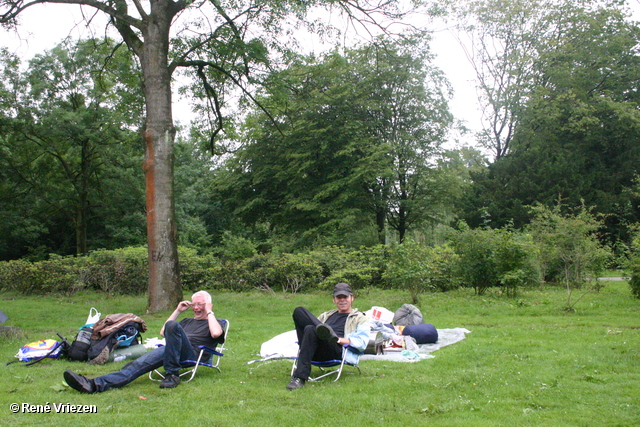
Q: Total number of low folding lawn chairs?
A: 2